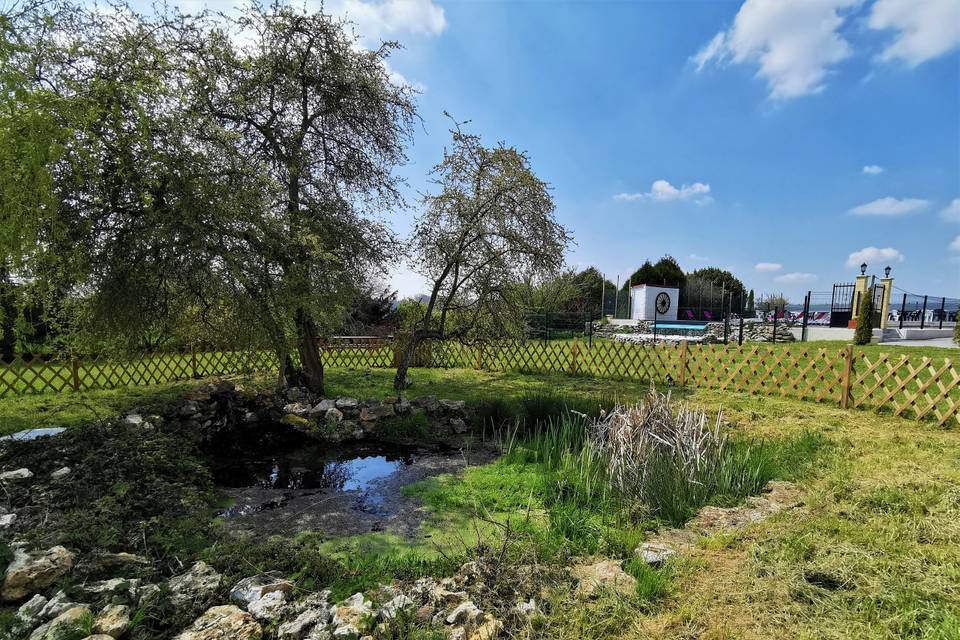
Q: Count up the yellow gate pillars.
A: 2